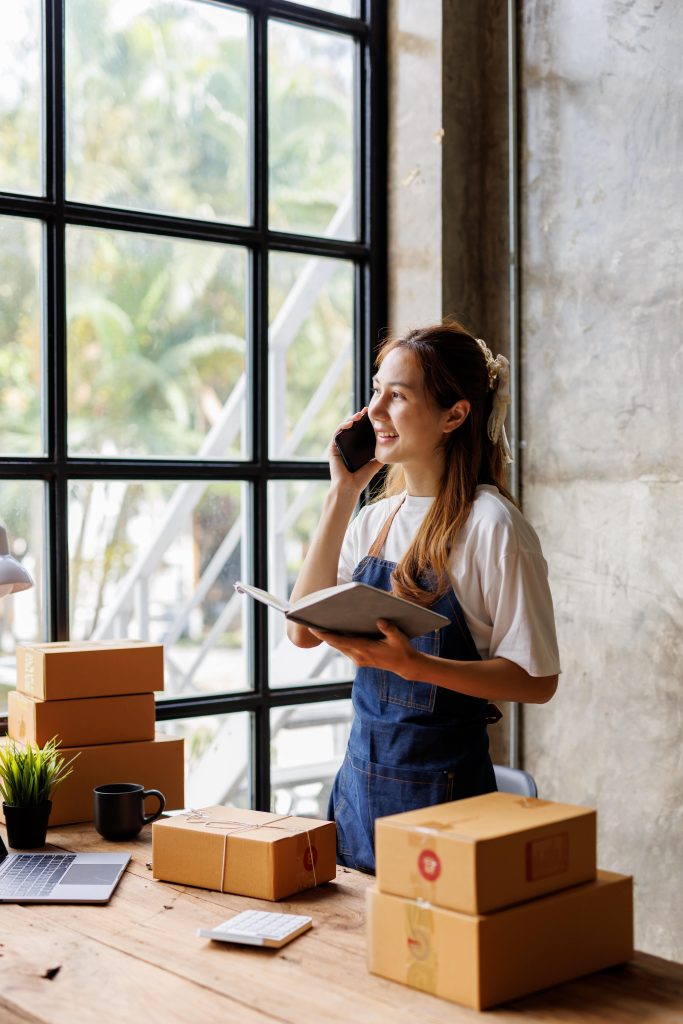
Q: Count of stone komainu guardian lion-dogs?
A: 0